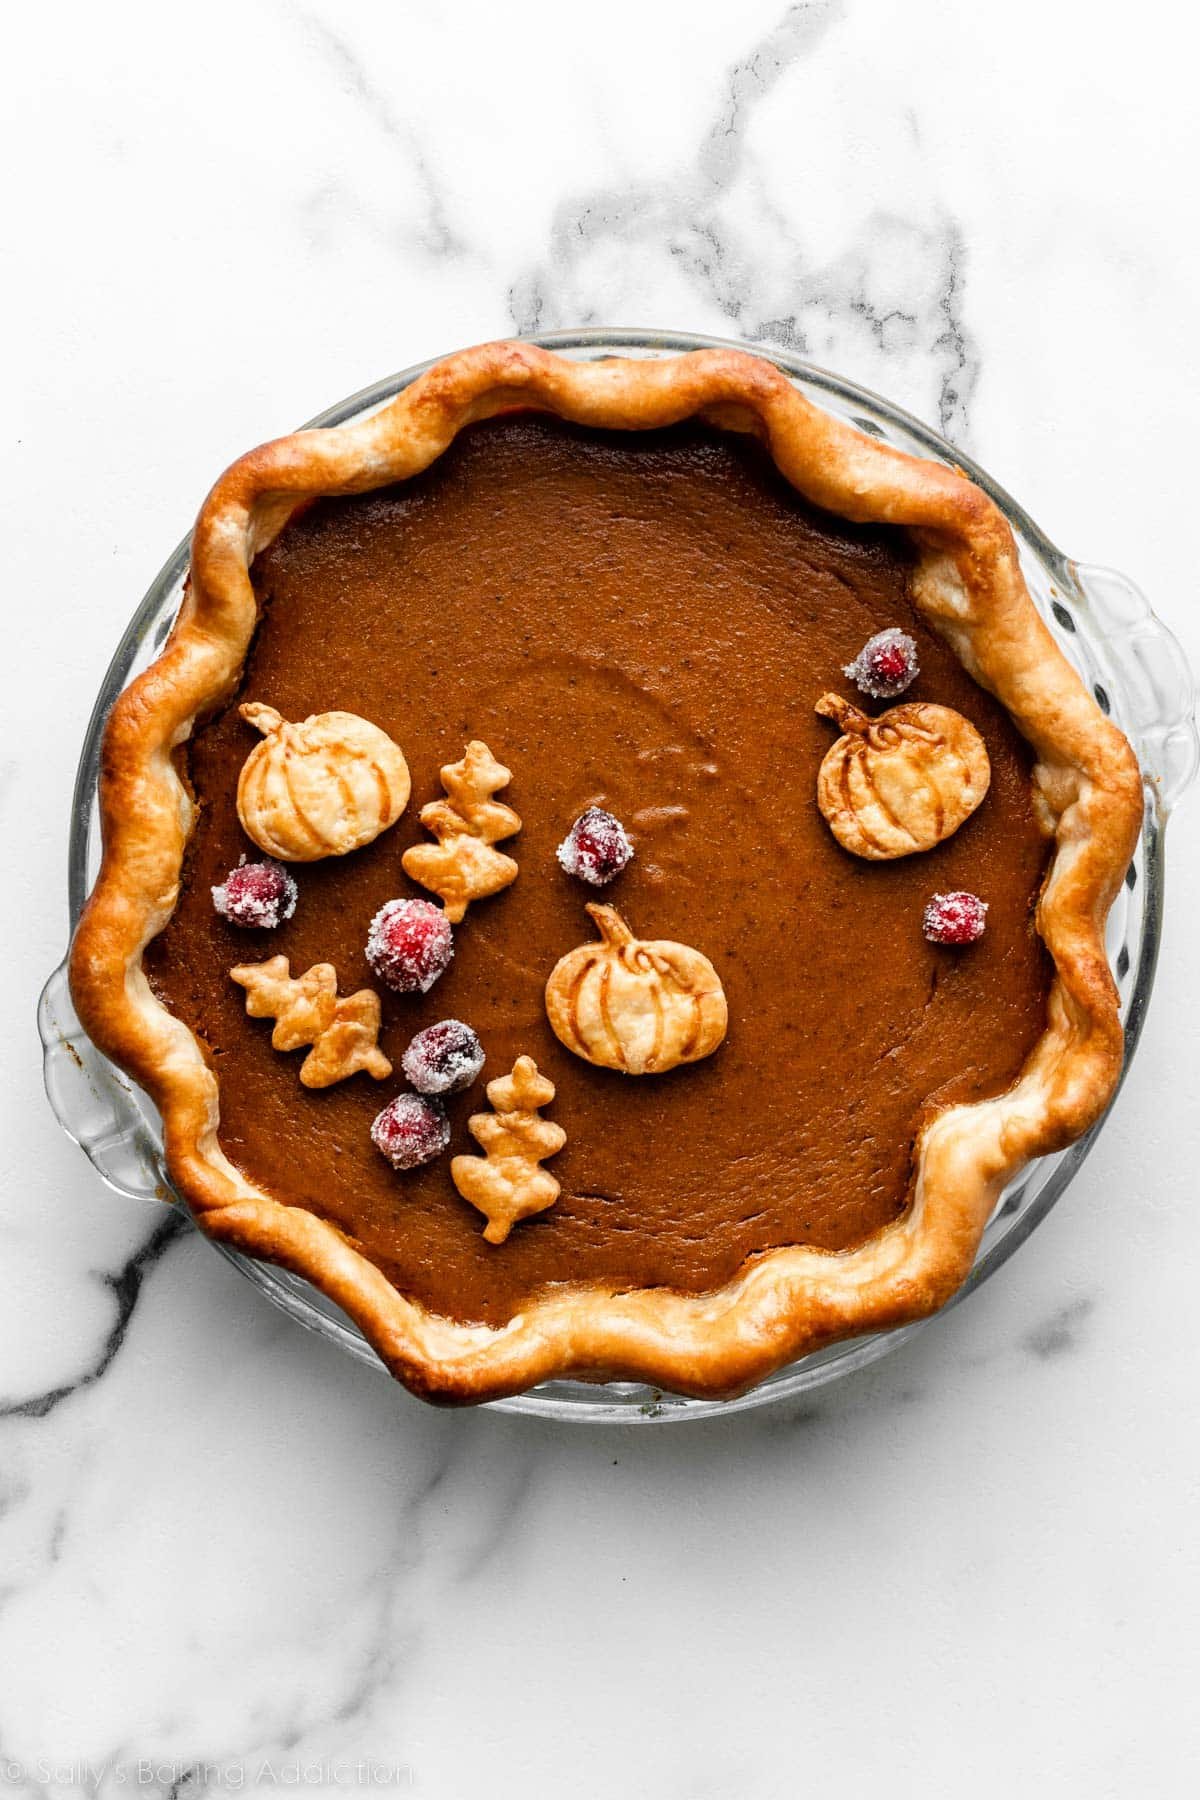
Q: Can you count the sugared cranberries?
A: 7